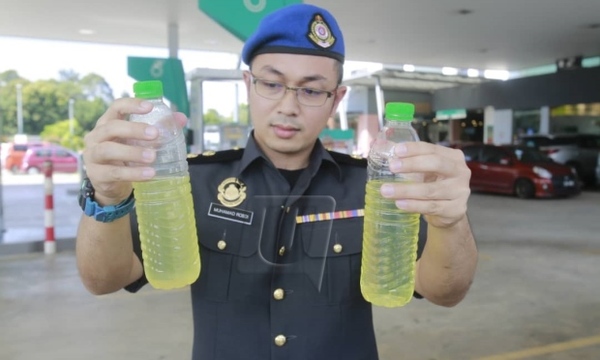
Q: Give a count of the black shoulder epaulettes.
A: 2